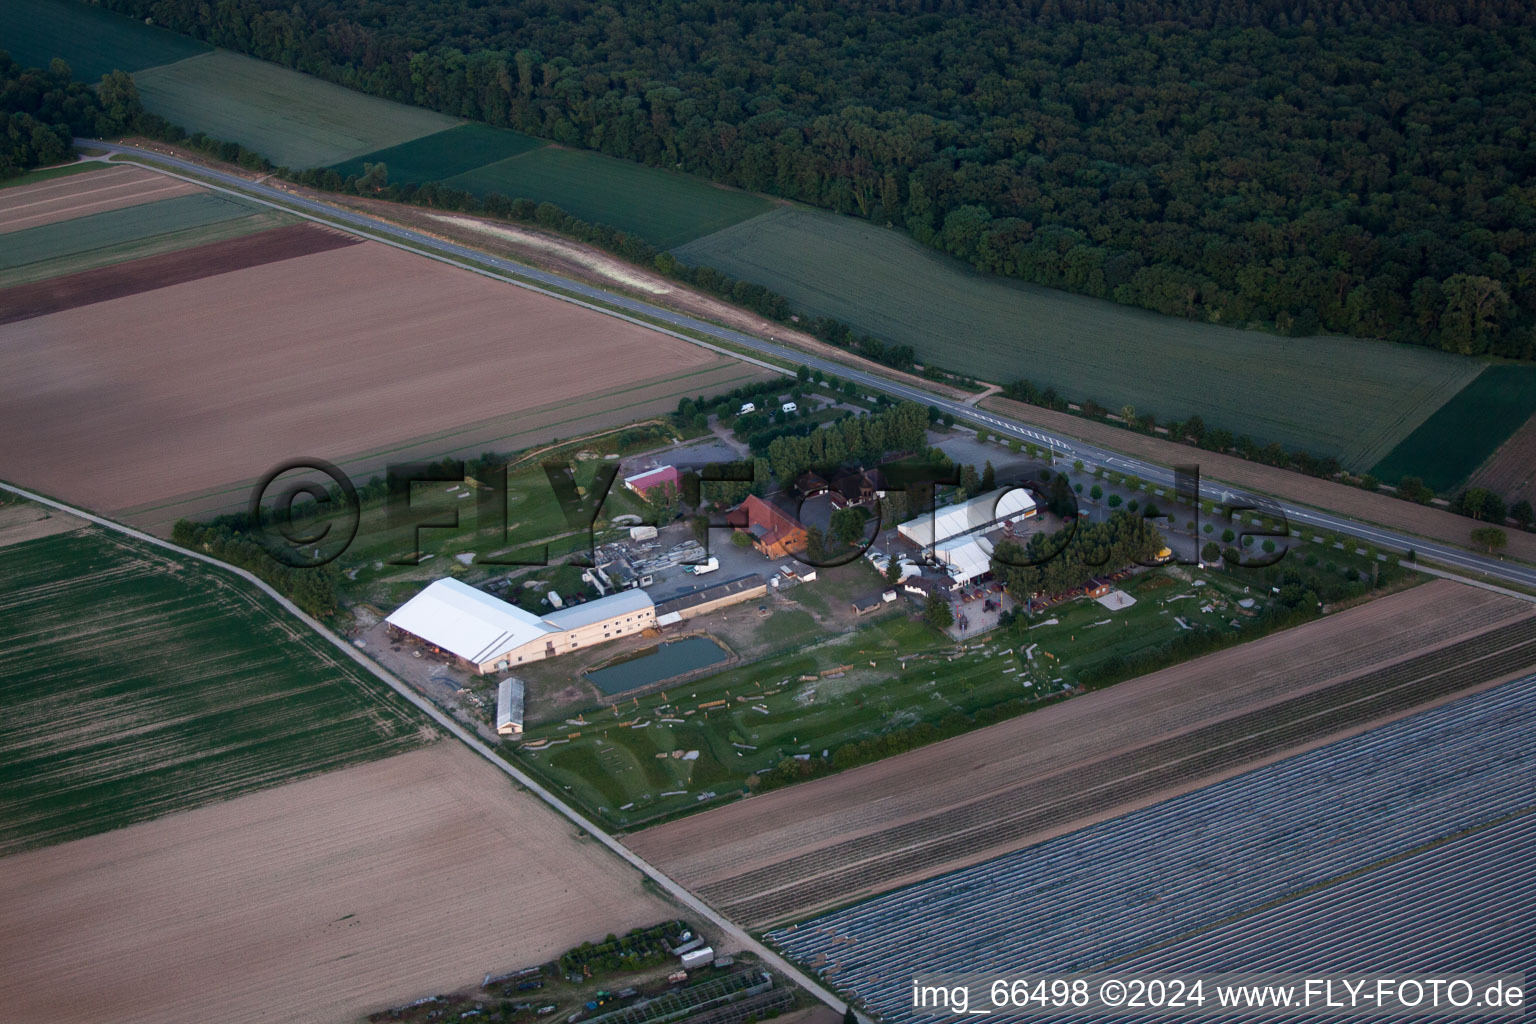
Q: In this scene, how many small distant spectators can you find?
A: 0